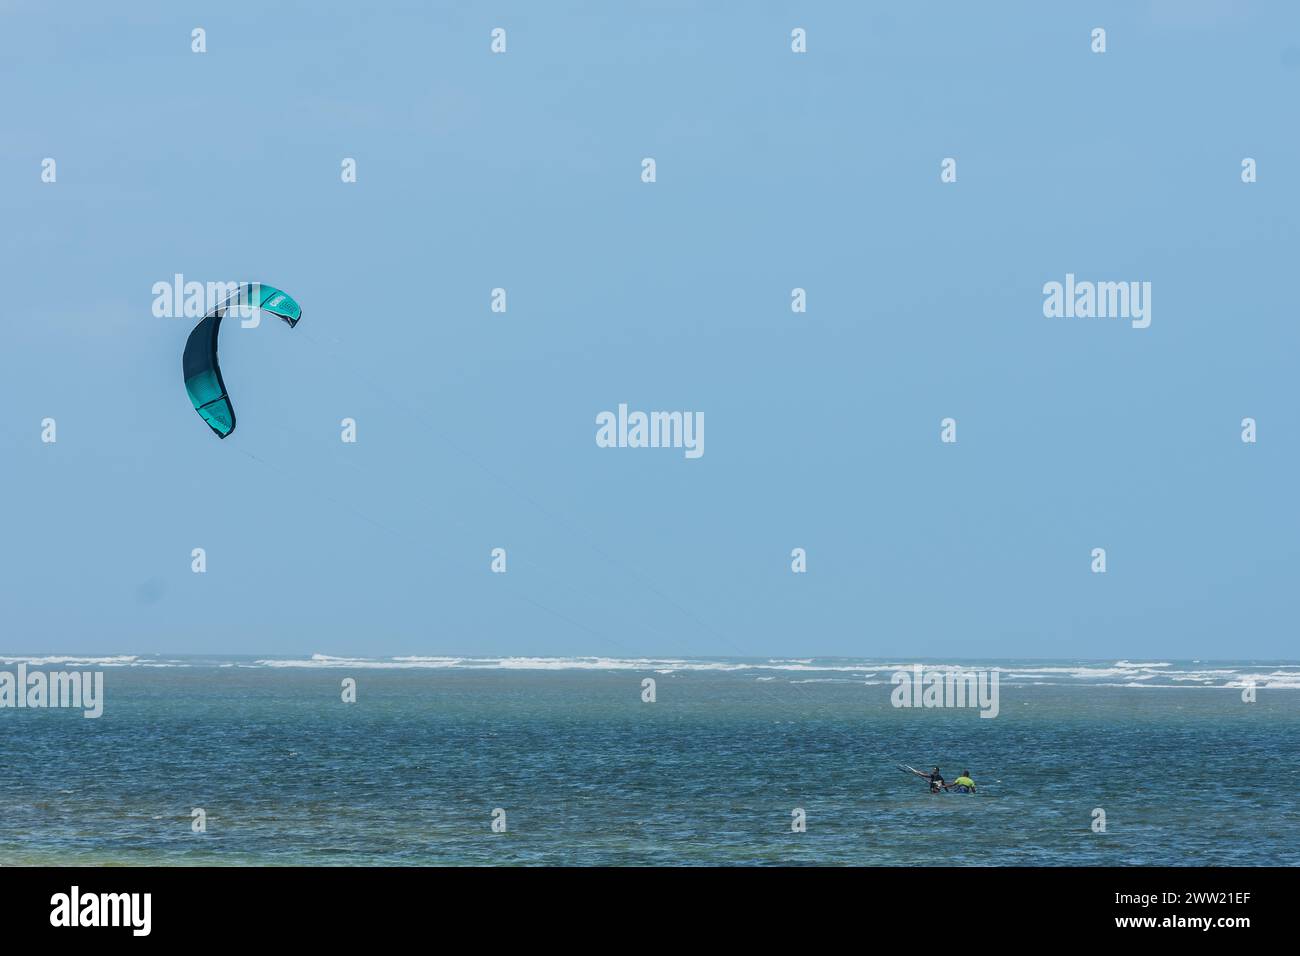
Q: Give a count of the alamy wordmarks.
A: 6